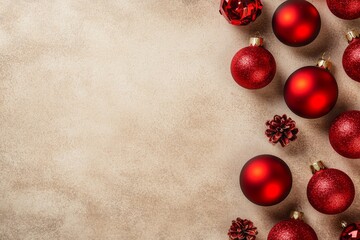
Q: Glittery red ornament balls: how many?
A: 6